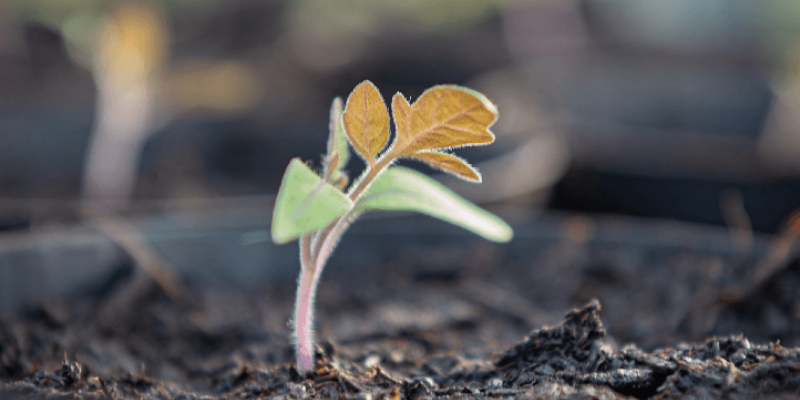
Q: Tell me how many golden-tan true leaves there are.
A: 3